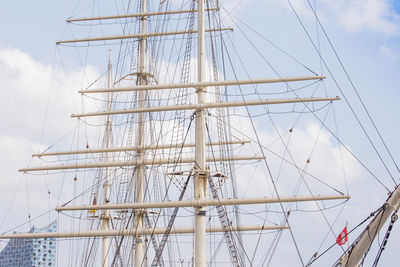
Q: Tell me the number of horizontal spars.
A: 8